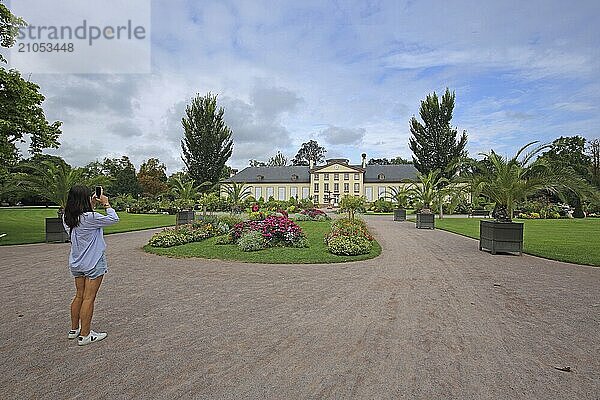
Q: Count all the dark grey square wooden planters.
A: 5